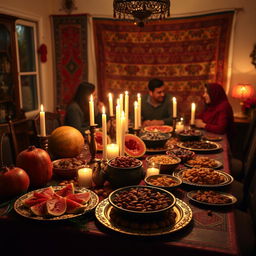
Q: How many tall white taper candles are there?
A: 12